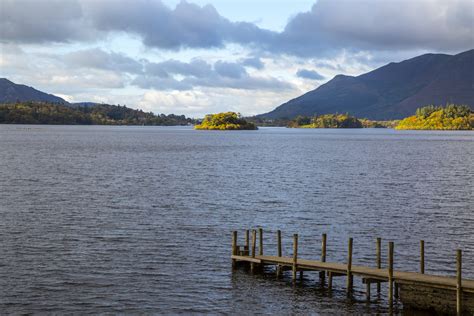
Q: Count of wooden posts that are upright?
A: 12